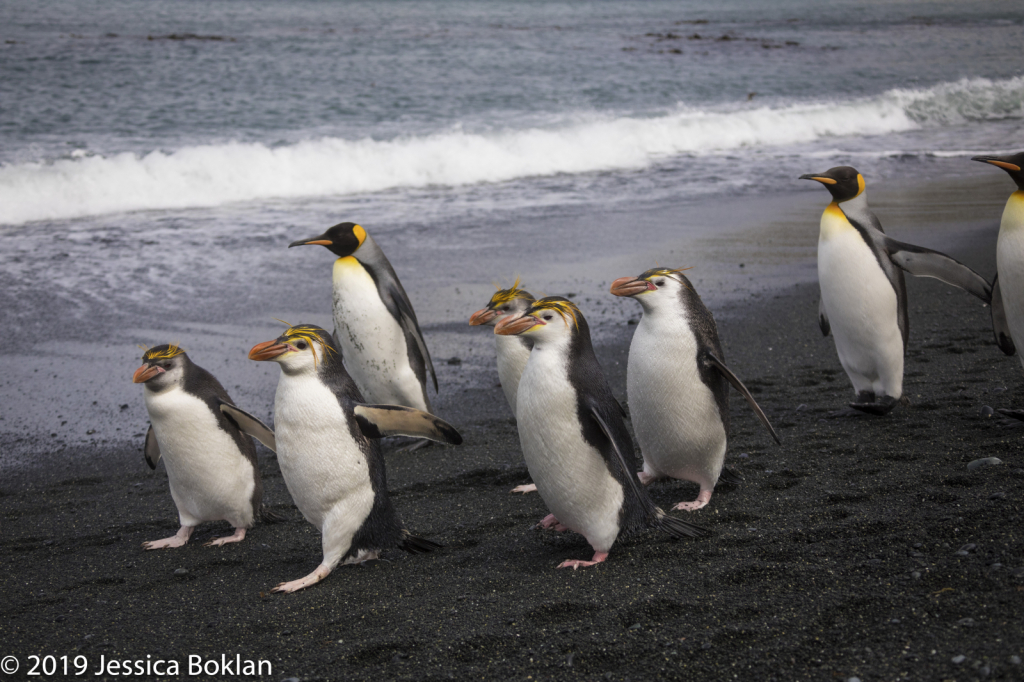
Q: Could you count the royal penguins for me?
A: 5